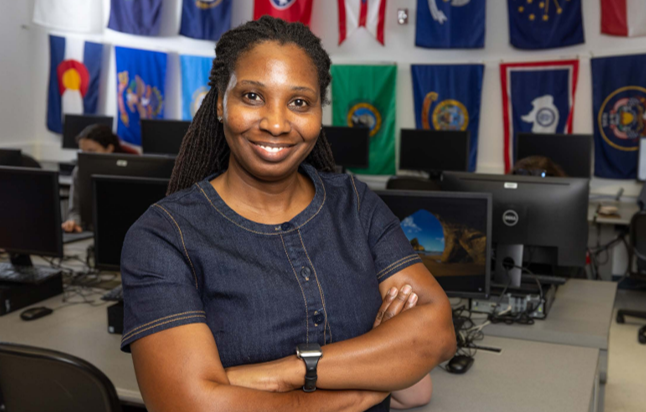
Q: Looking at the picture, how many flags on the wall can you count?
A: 15